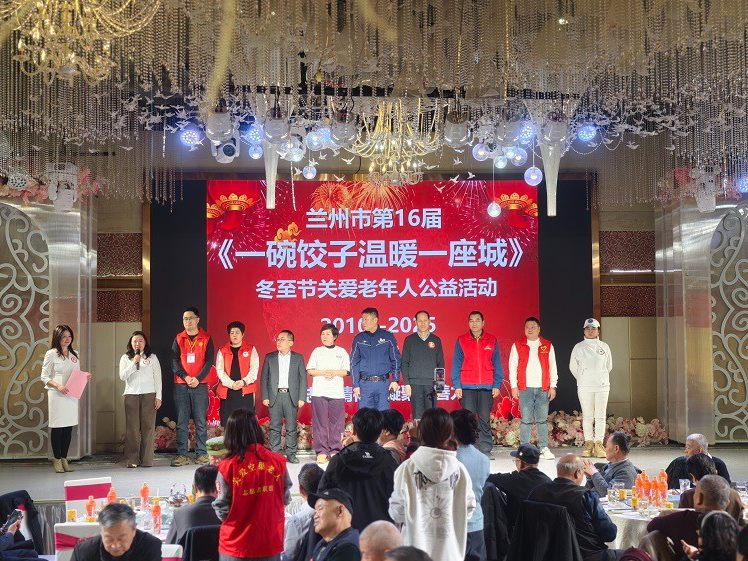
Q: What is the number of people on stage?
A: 11